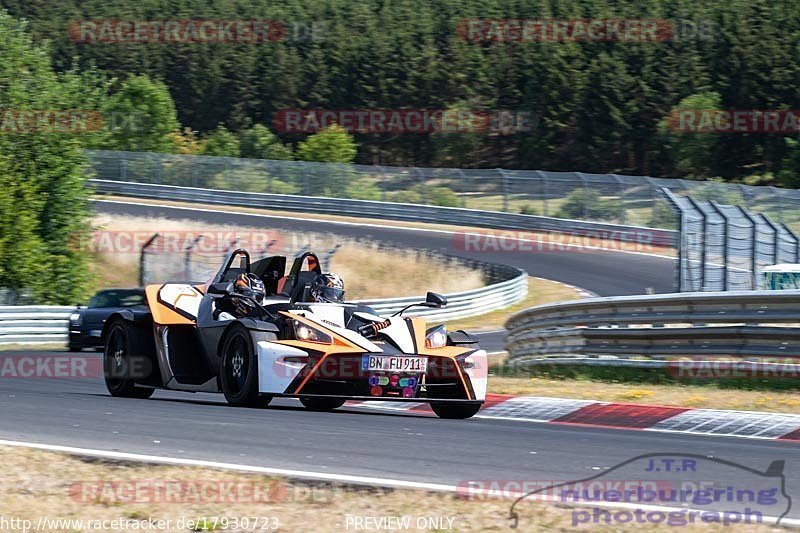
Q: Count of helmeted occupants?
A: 2